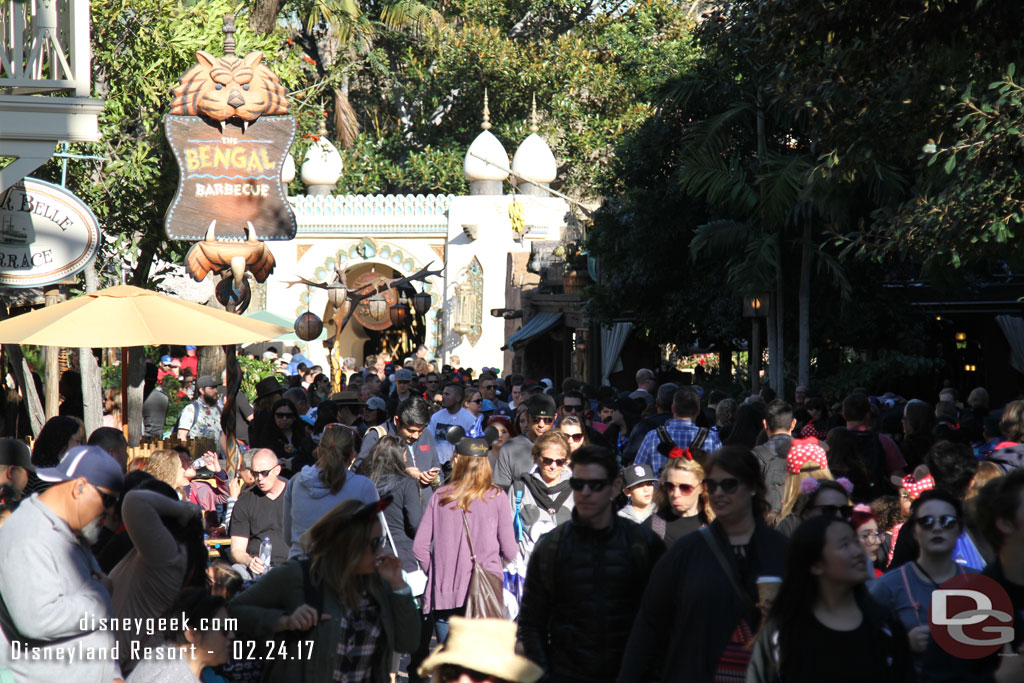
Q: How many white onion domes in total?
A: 4